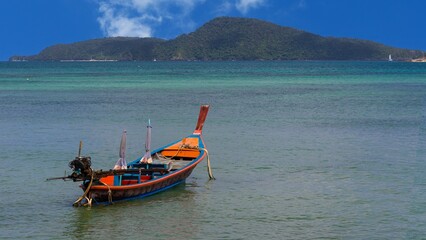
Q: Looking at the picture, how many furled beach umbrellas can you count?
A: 2